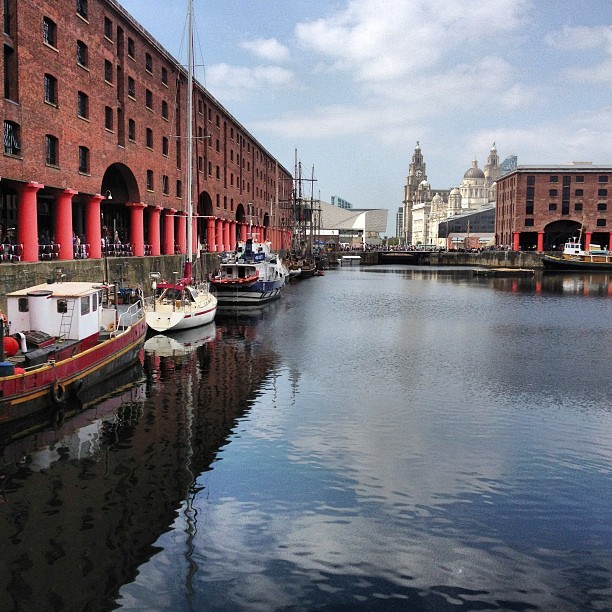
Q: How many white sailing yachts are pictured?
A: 1